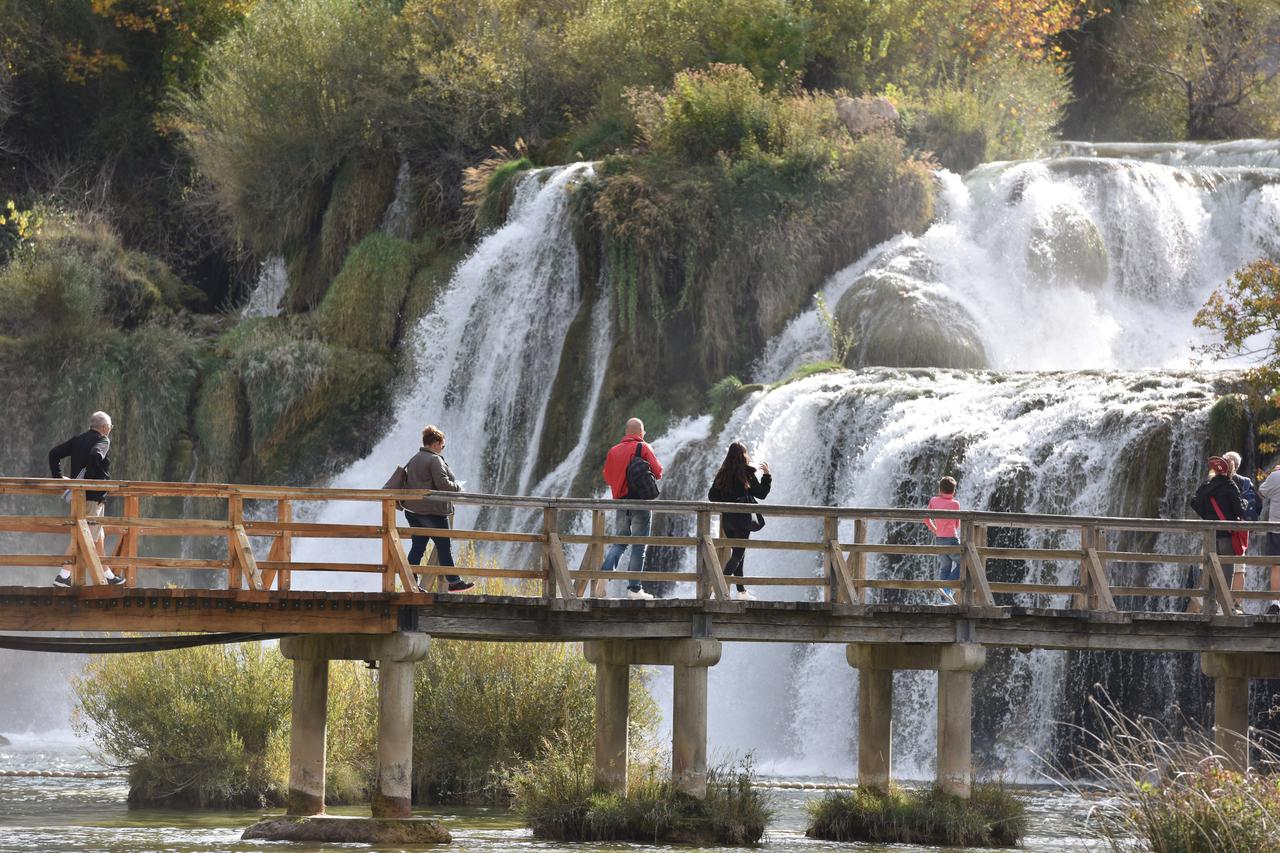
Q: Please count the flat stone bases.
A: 1